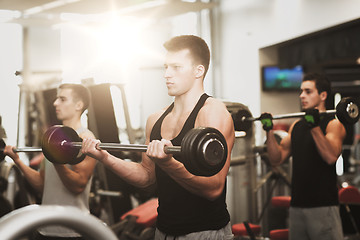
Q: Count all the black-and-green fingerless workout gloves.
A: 2